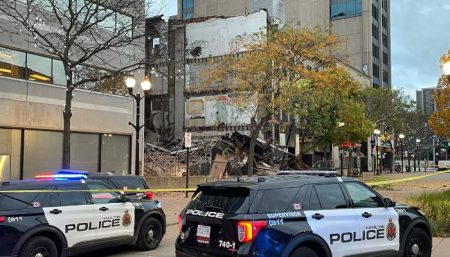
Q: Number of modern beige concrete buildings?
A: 2